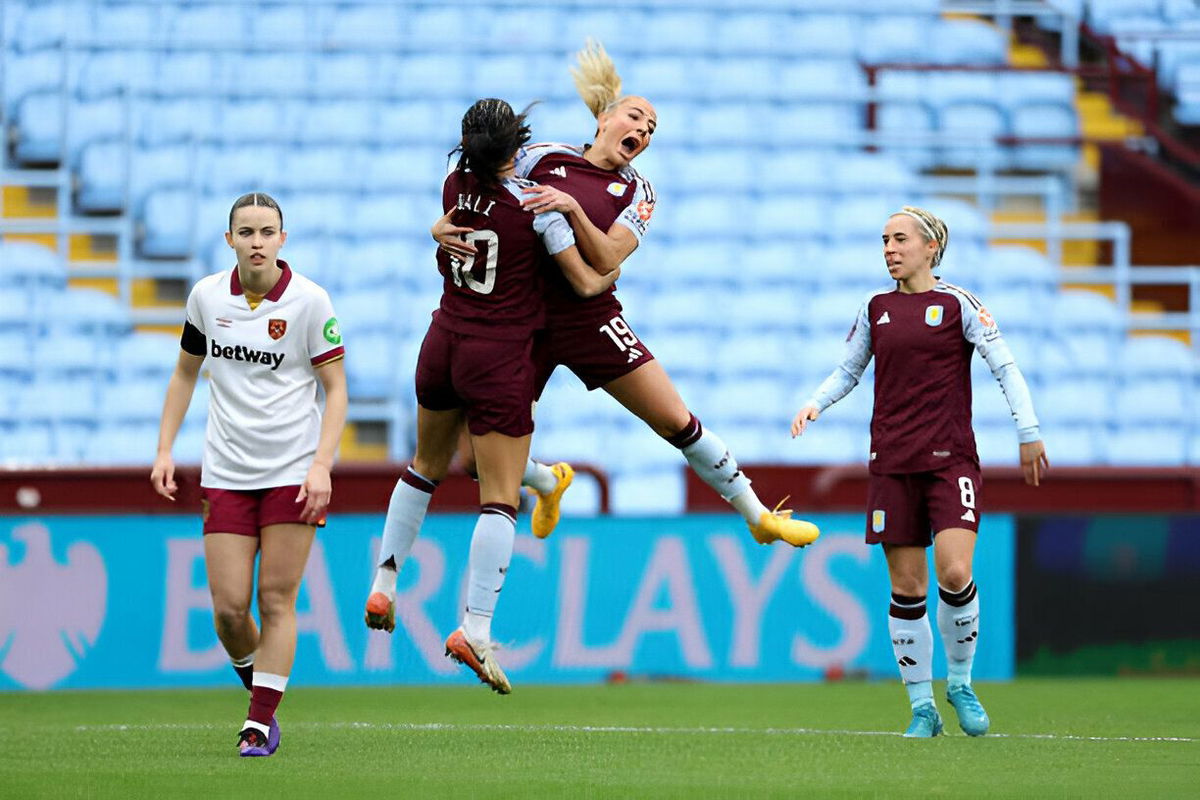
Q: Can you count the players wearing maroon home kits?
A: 3